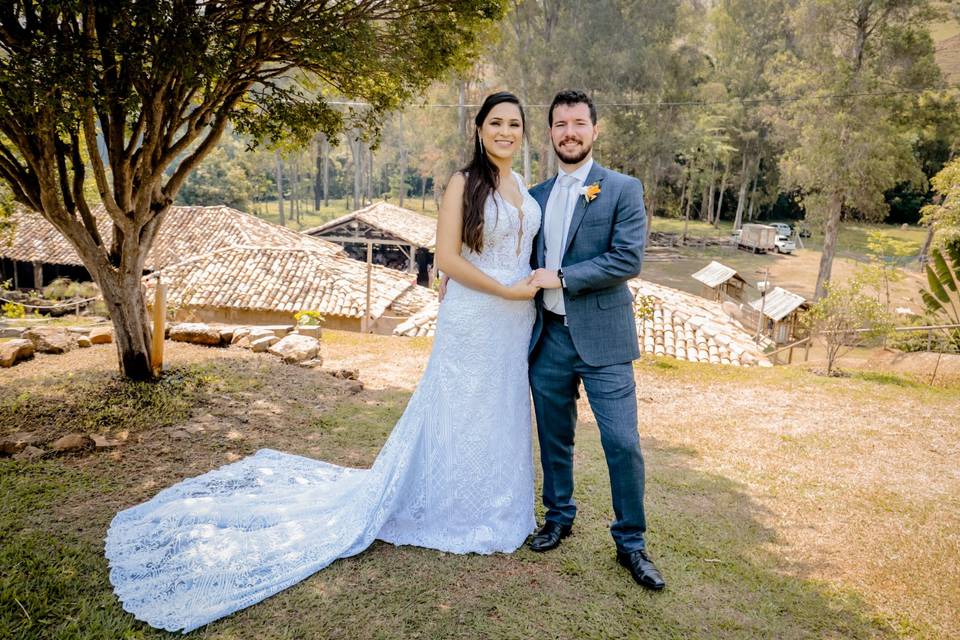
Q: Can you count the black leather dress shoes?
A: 2